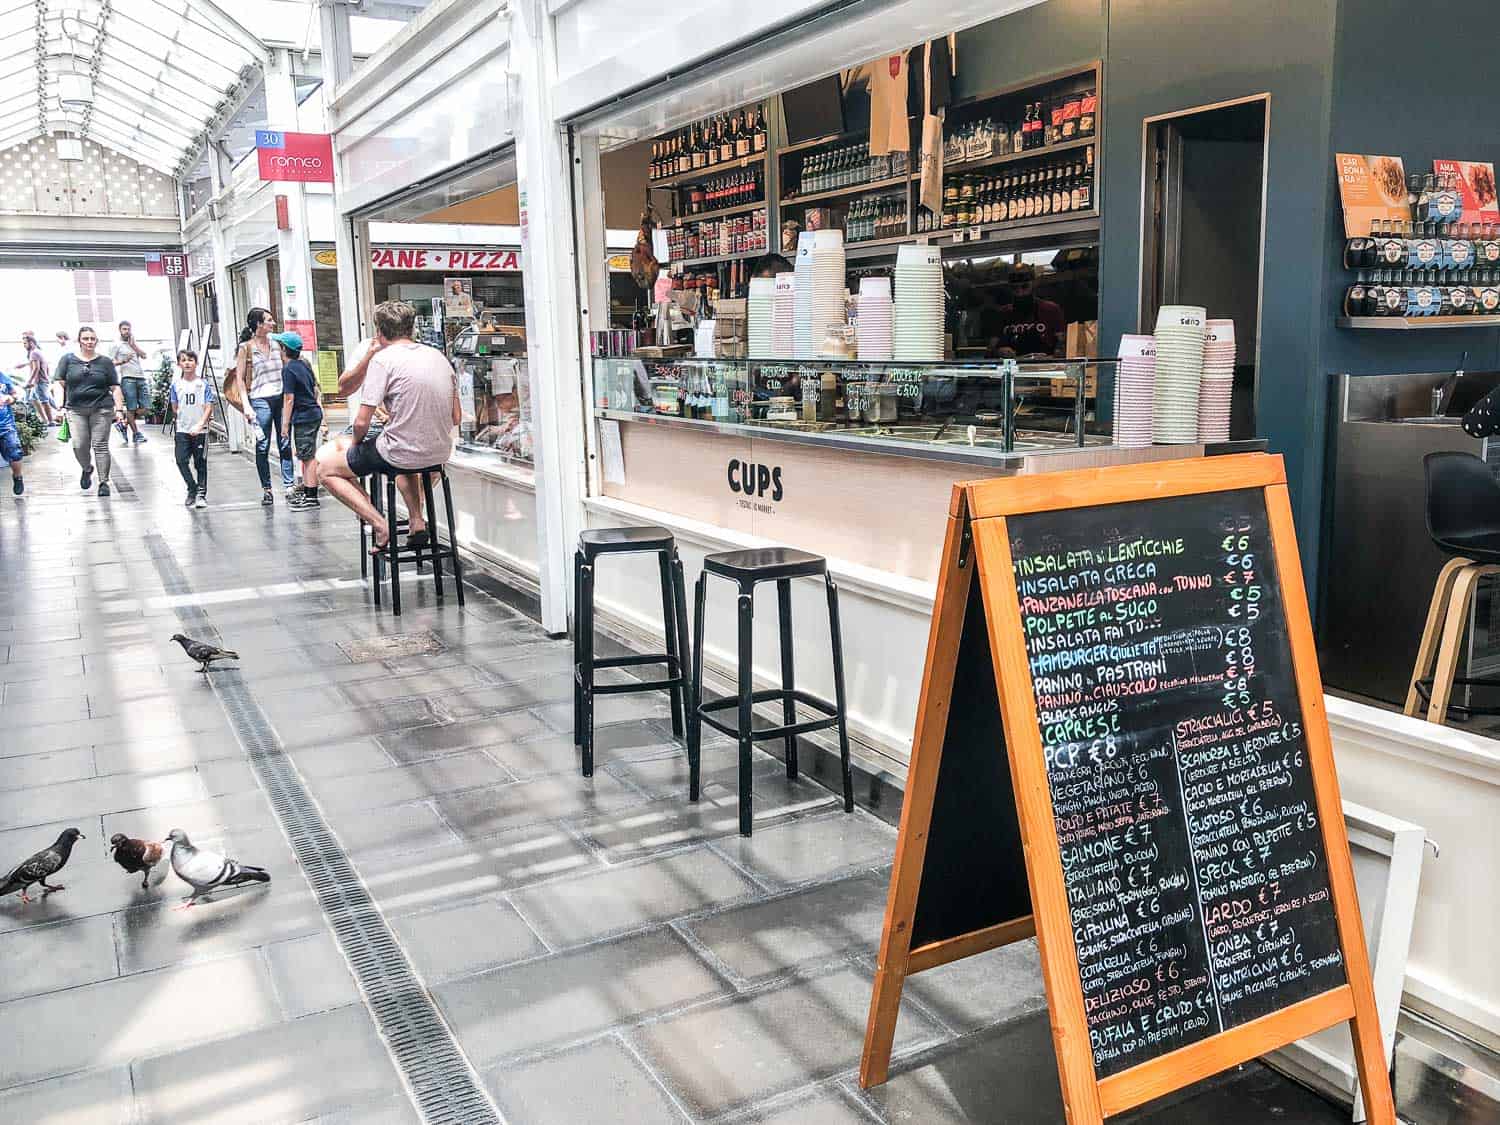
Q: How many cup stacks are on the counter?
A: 9